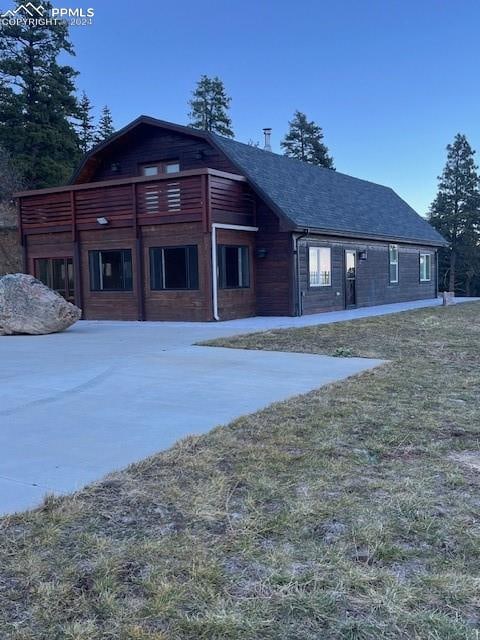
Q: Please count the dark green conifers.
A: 6